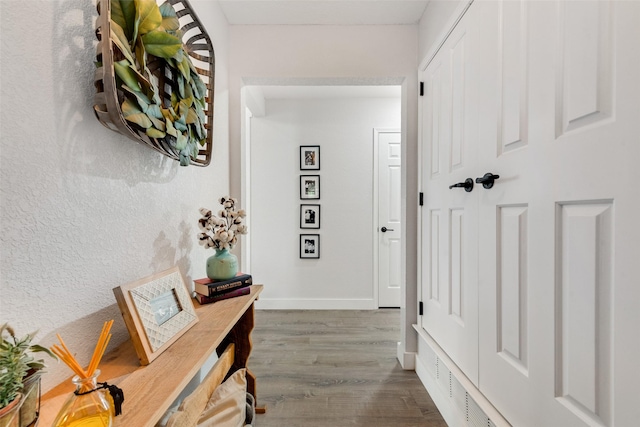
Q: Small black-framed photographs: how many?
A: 4